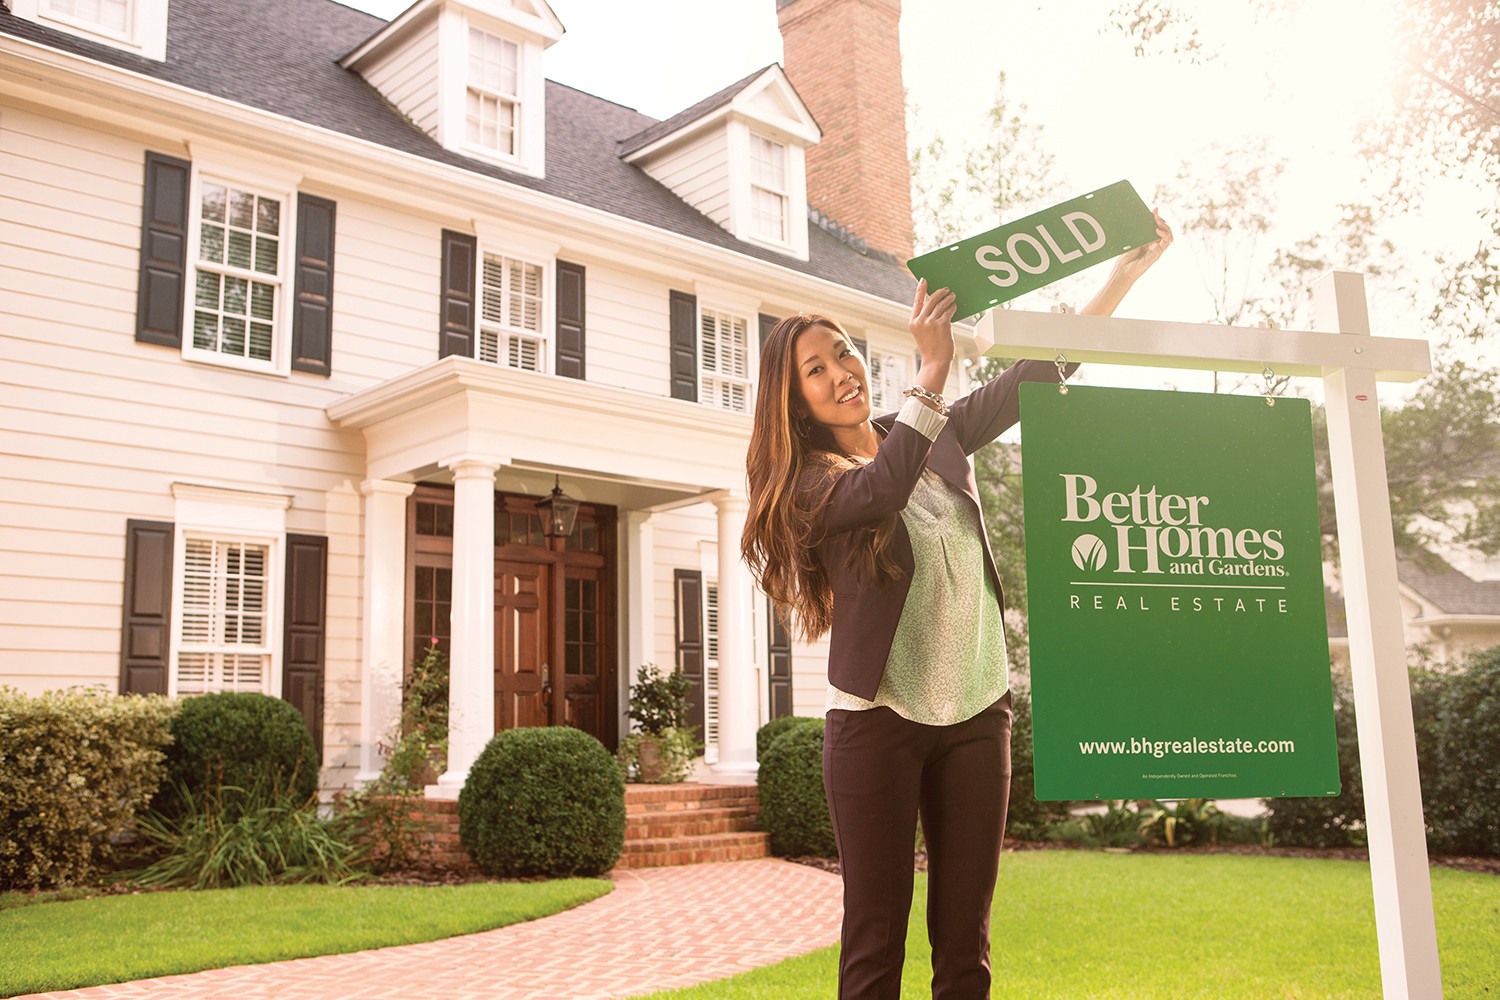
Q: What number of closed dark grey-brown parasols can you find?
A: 0